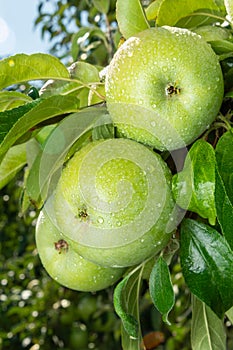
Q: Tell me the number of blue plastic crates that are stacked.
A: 0